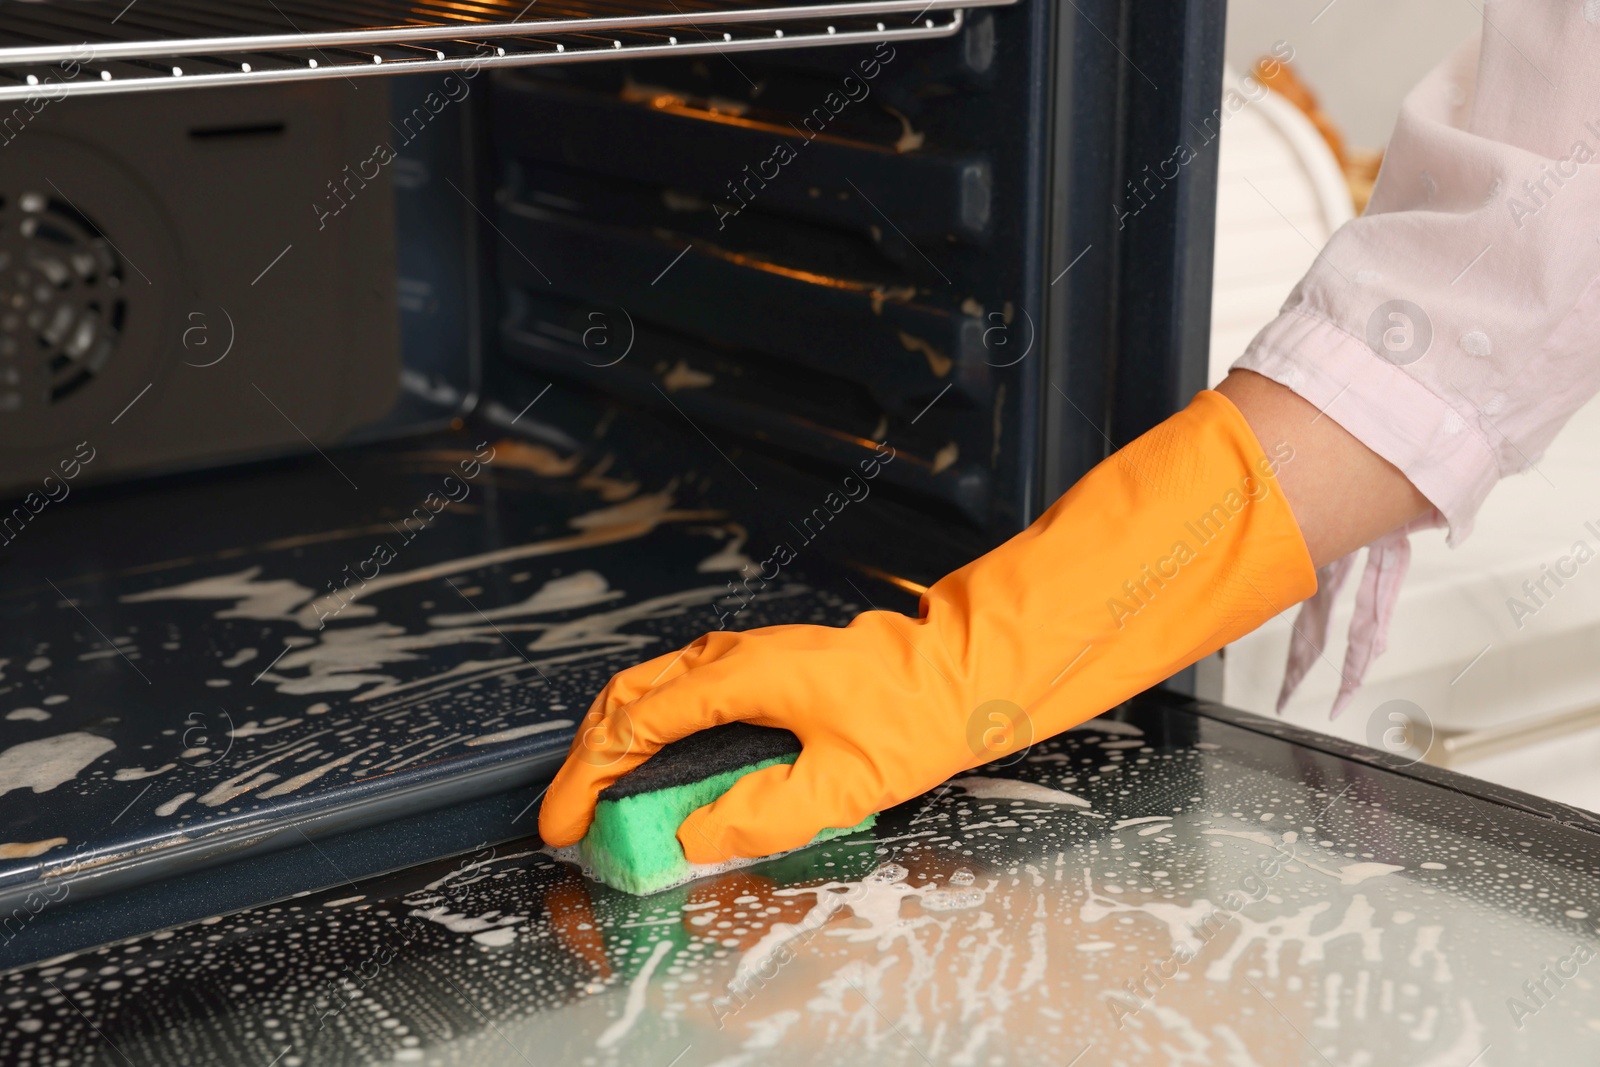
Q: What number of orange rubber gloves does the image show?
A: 1